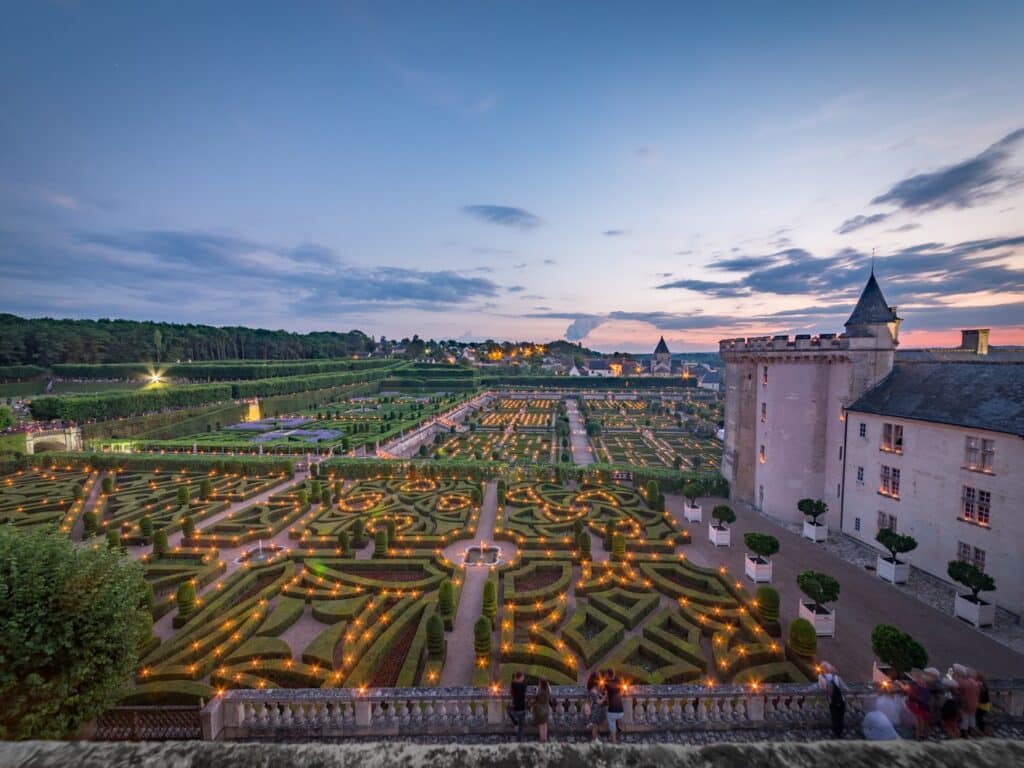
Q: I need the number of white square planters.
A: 8